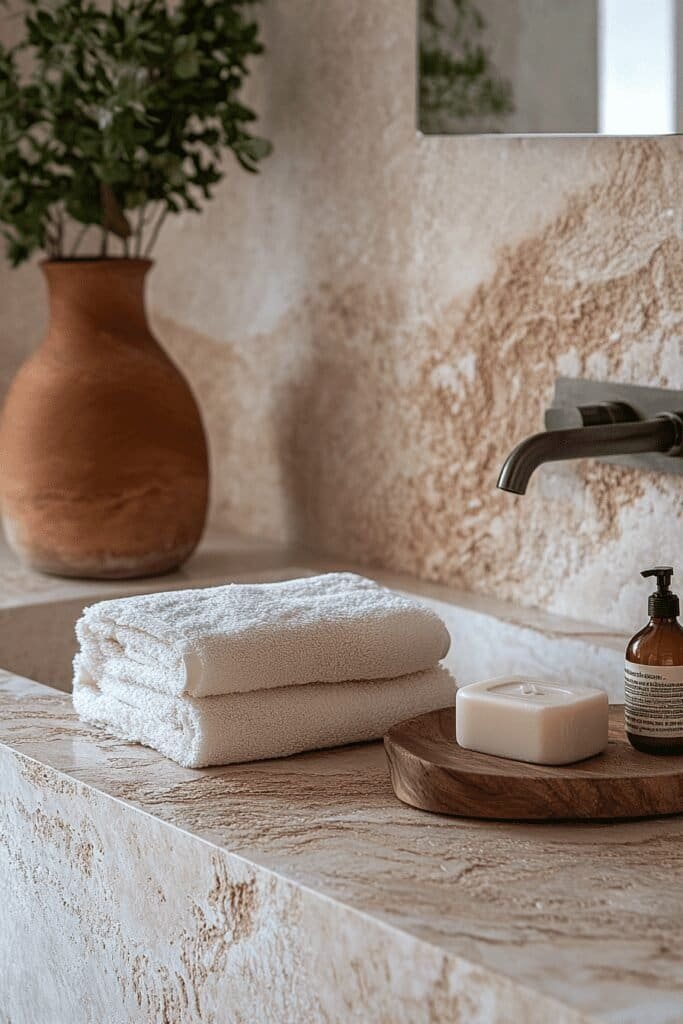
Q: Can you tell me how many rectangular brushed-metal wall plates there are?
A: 1